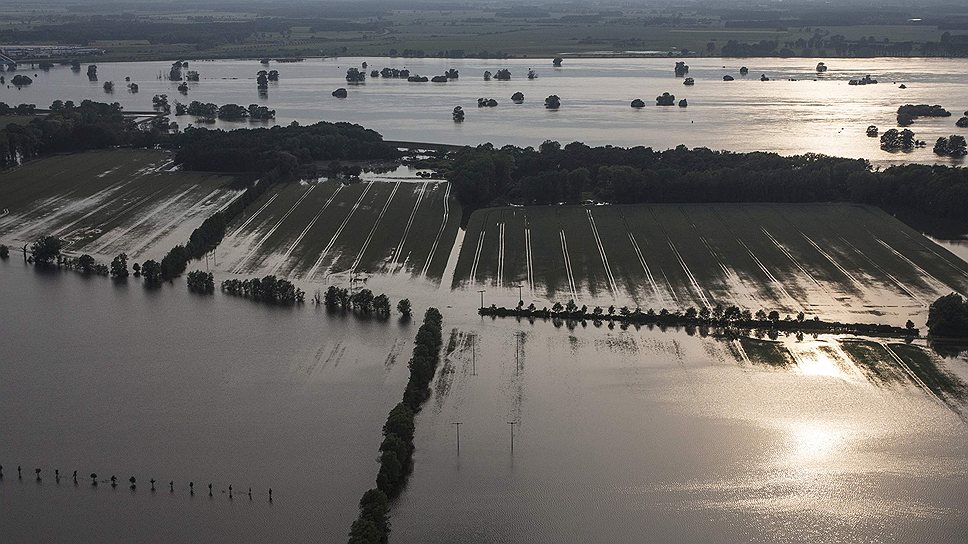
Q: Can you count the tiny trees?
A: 15